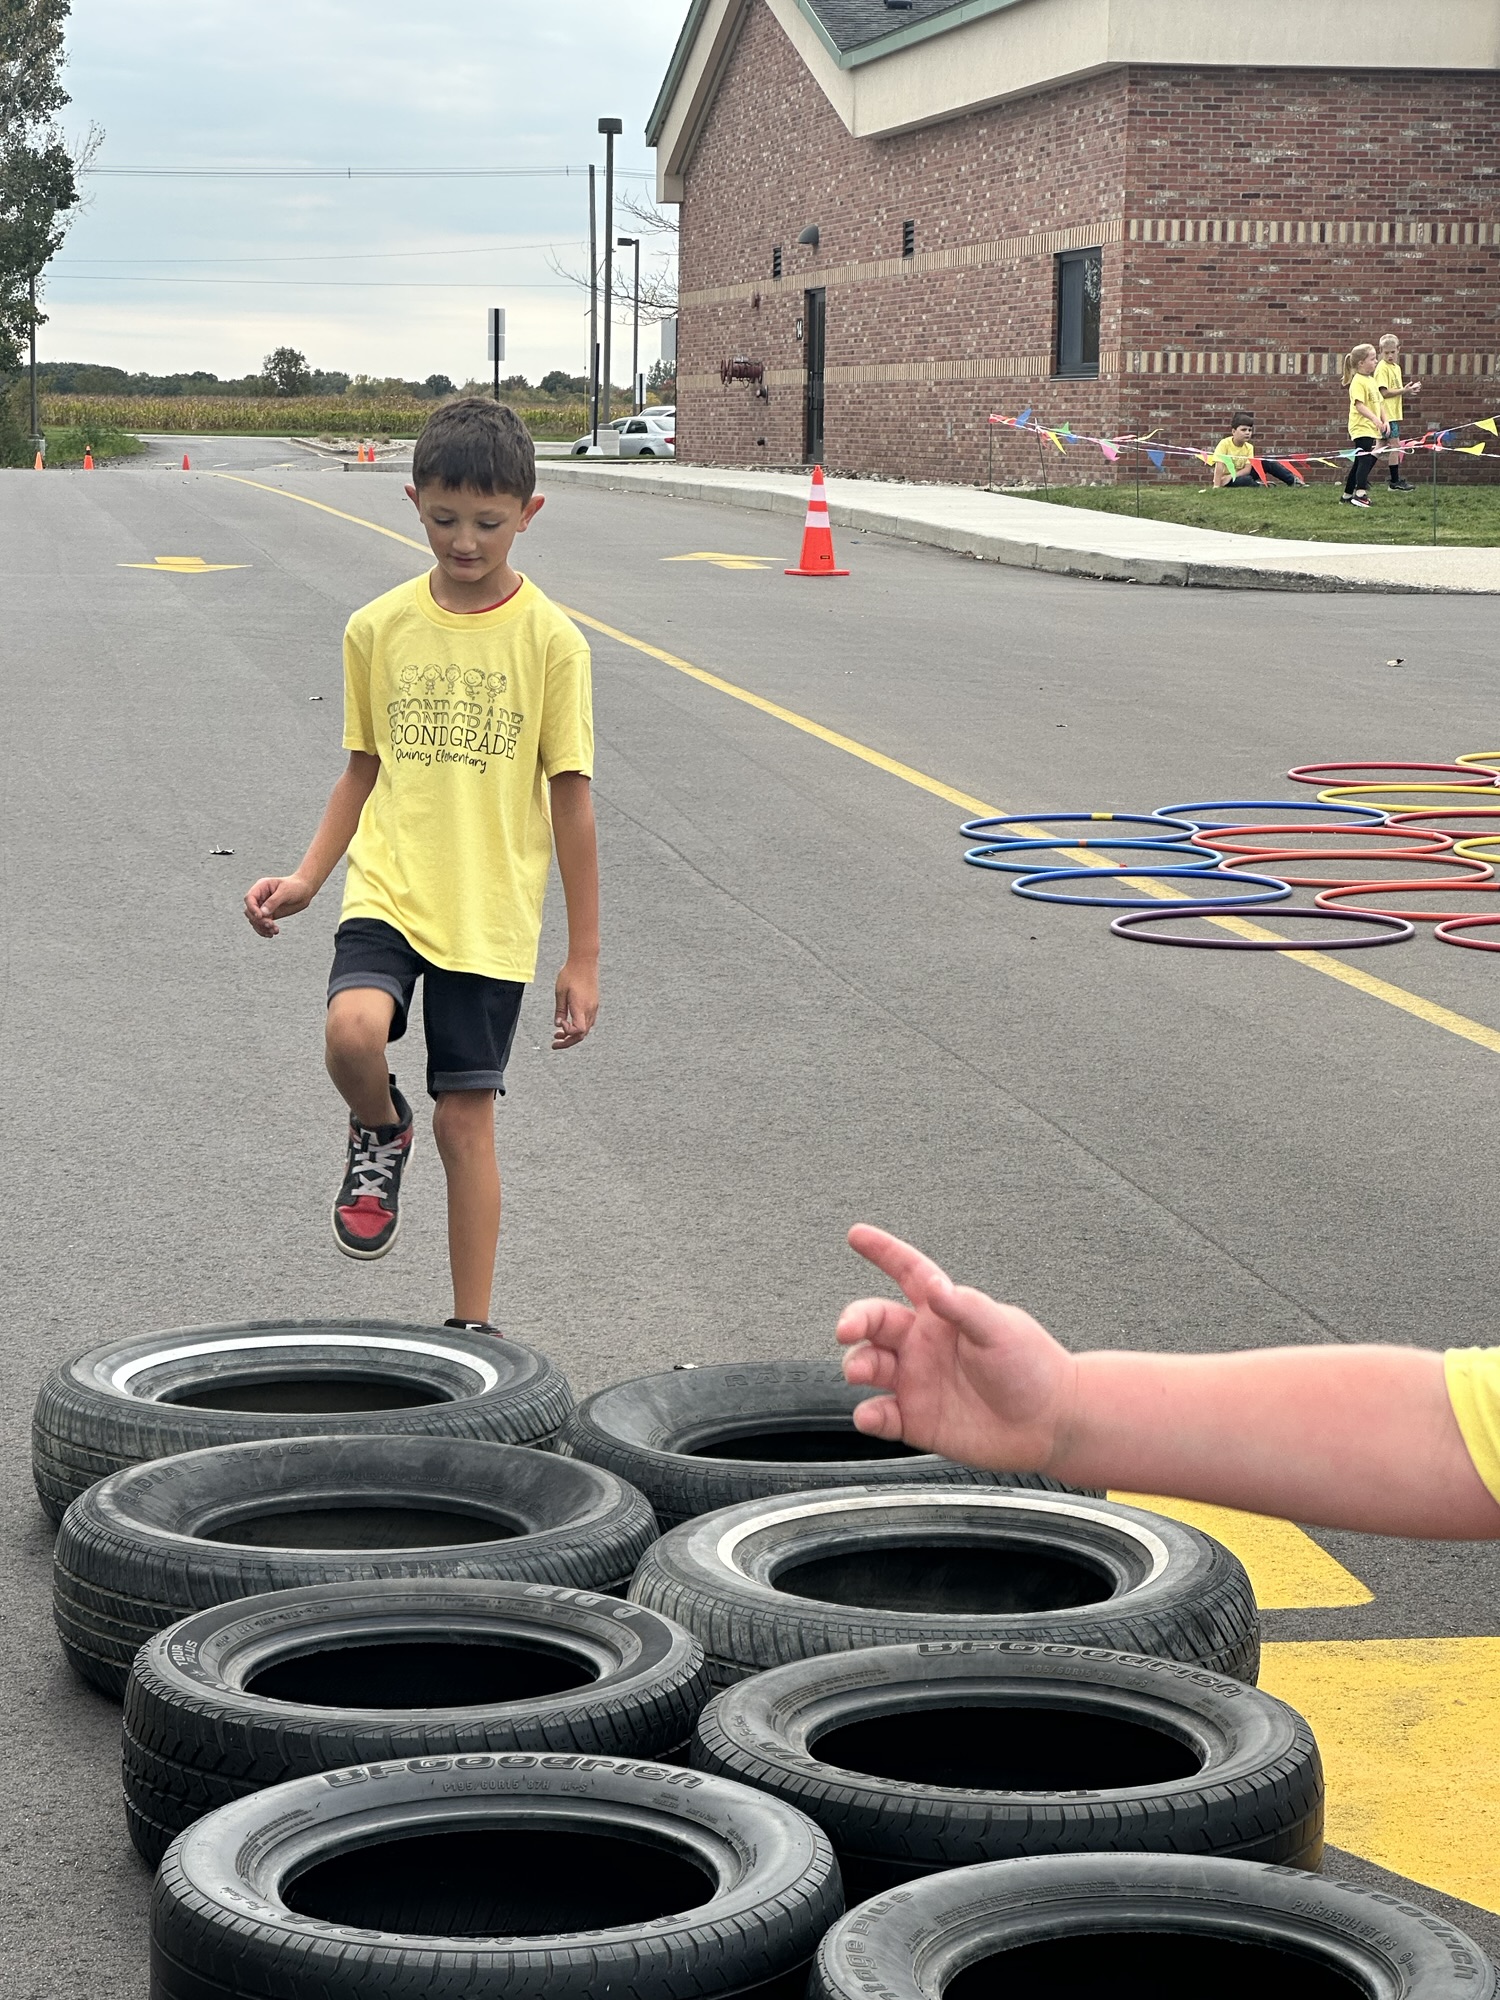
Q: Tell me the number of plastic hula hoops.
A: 14